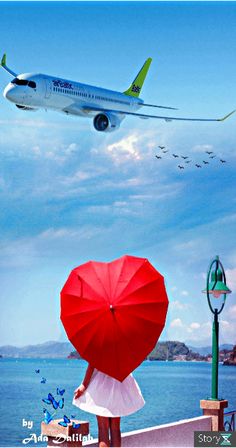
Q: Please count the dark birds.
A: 12